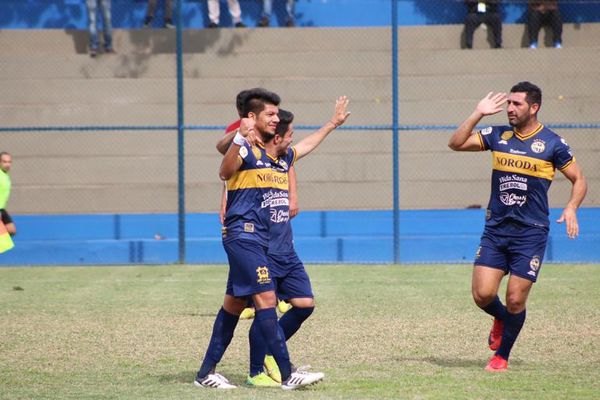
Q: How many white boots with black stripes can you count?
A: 2